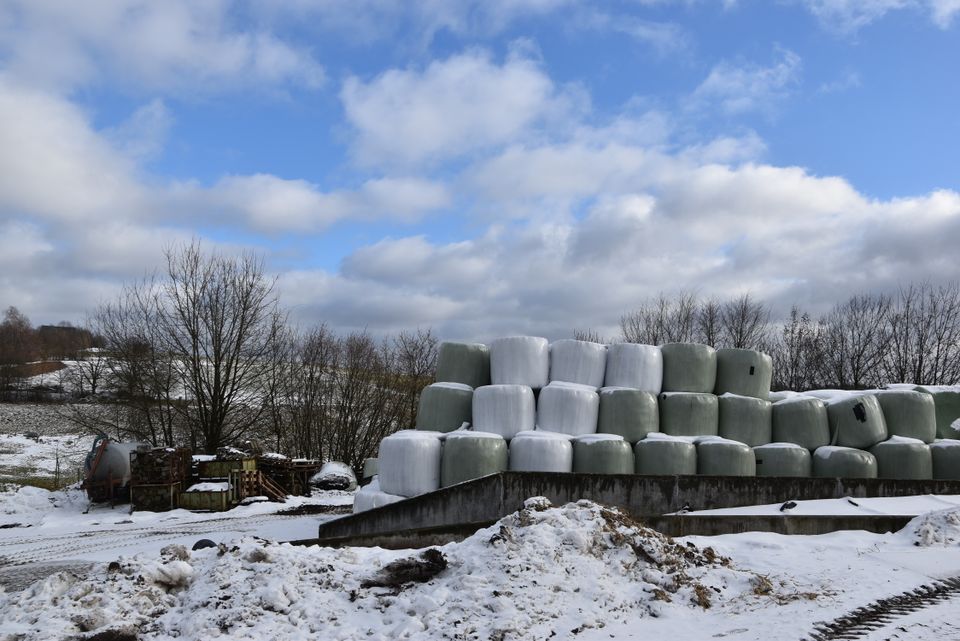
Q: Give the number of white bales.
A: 8